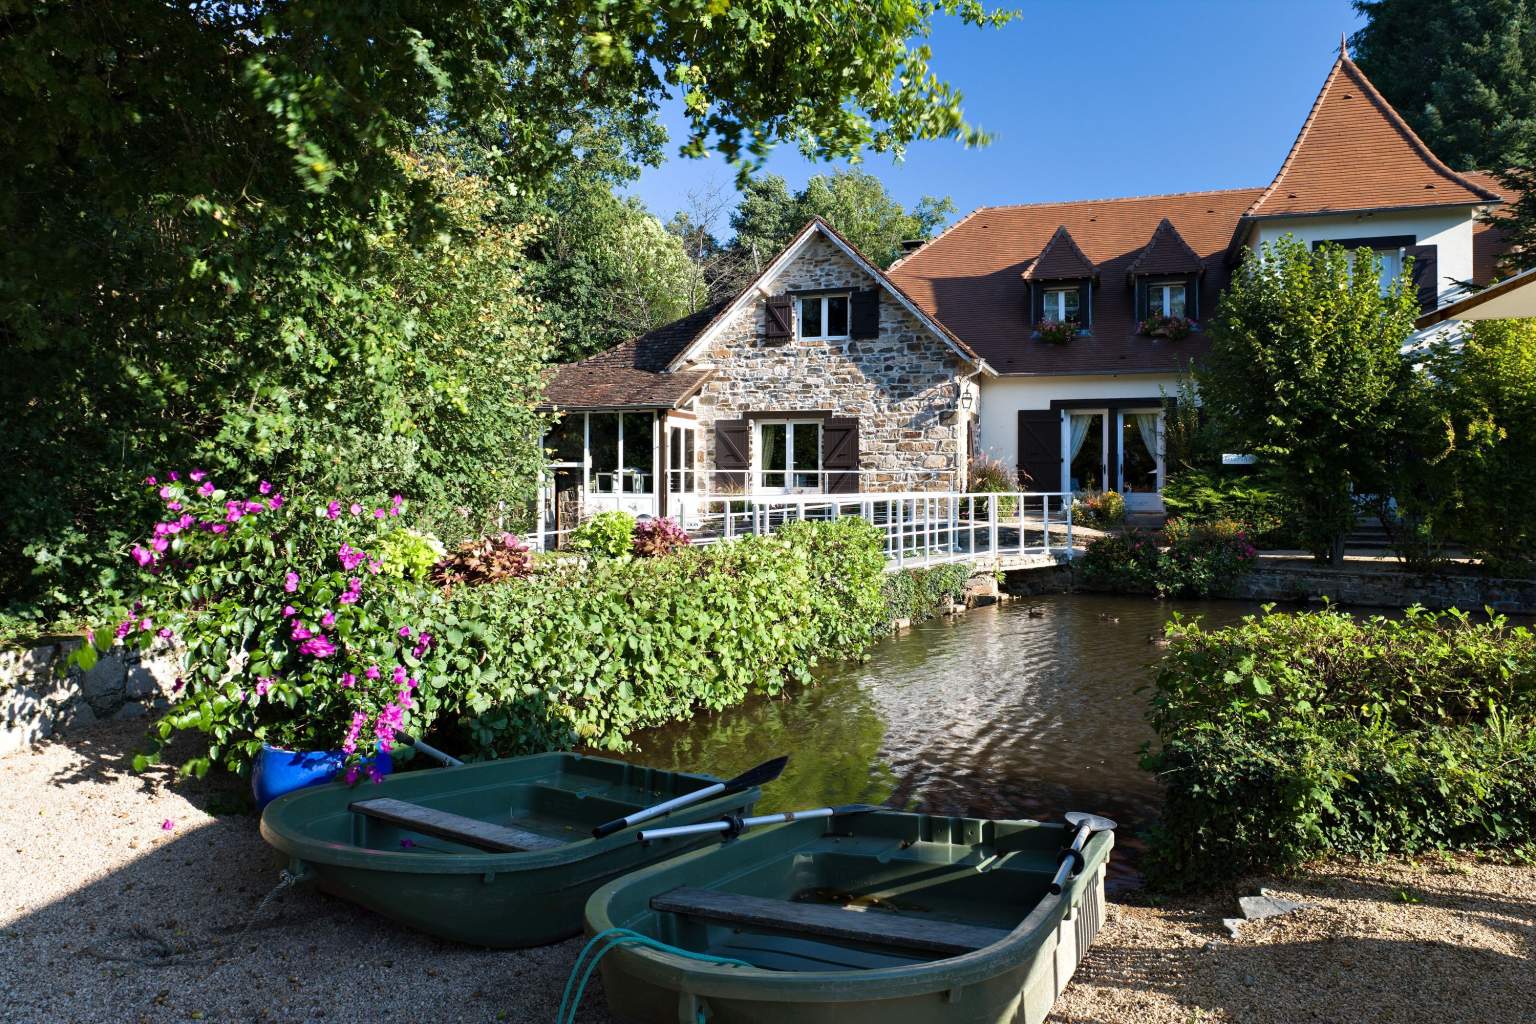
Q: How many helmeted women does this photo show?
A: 0